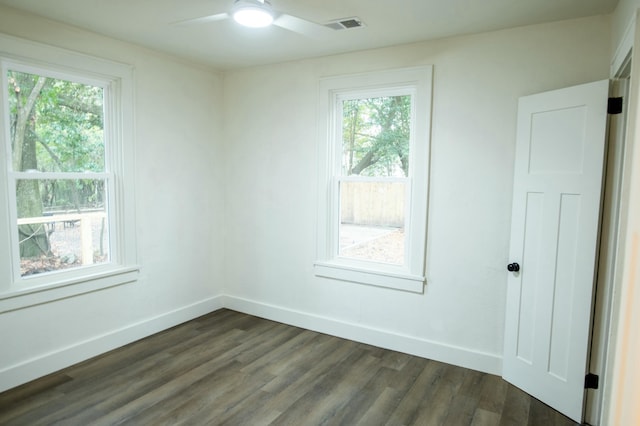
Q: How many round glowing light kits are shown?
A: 1